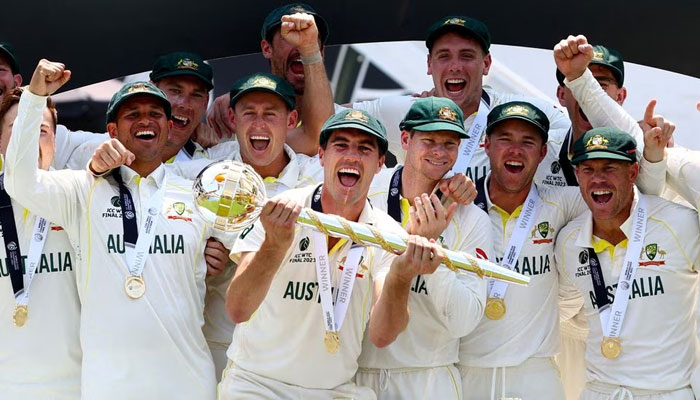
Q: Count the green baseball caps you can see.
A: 11